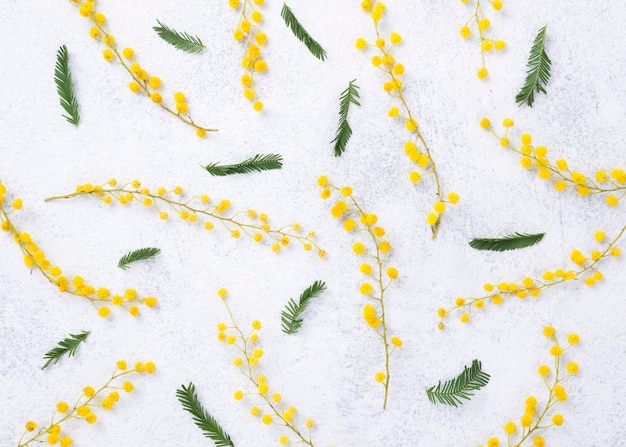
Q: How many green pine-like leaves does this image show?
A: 12